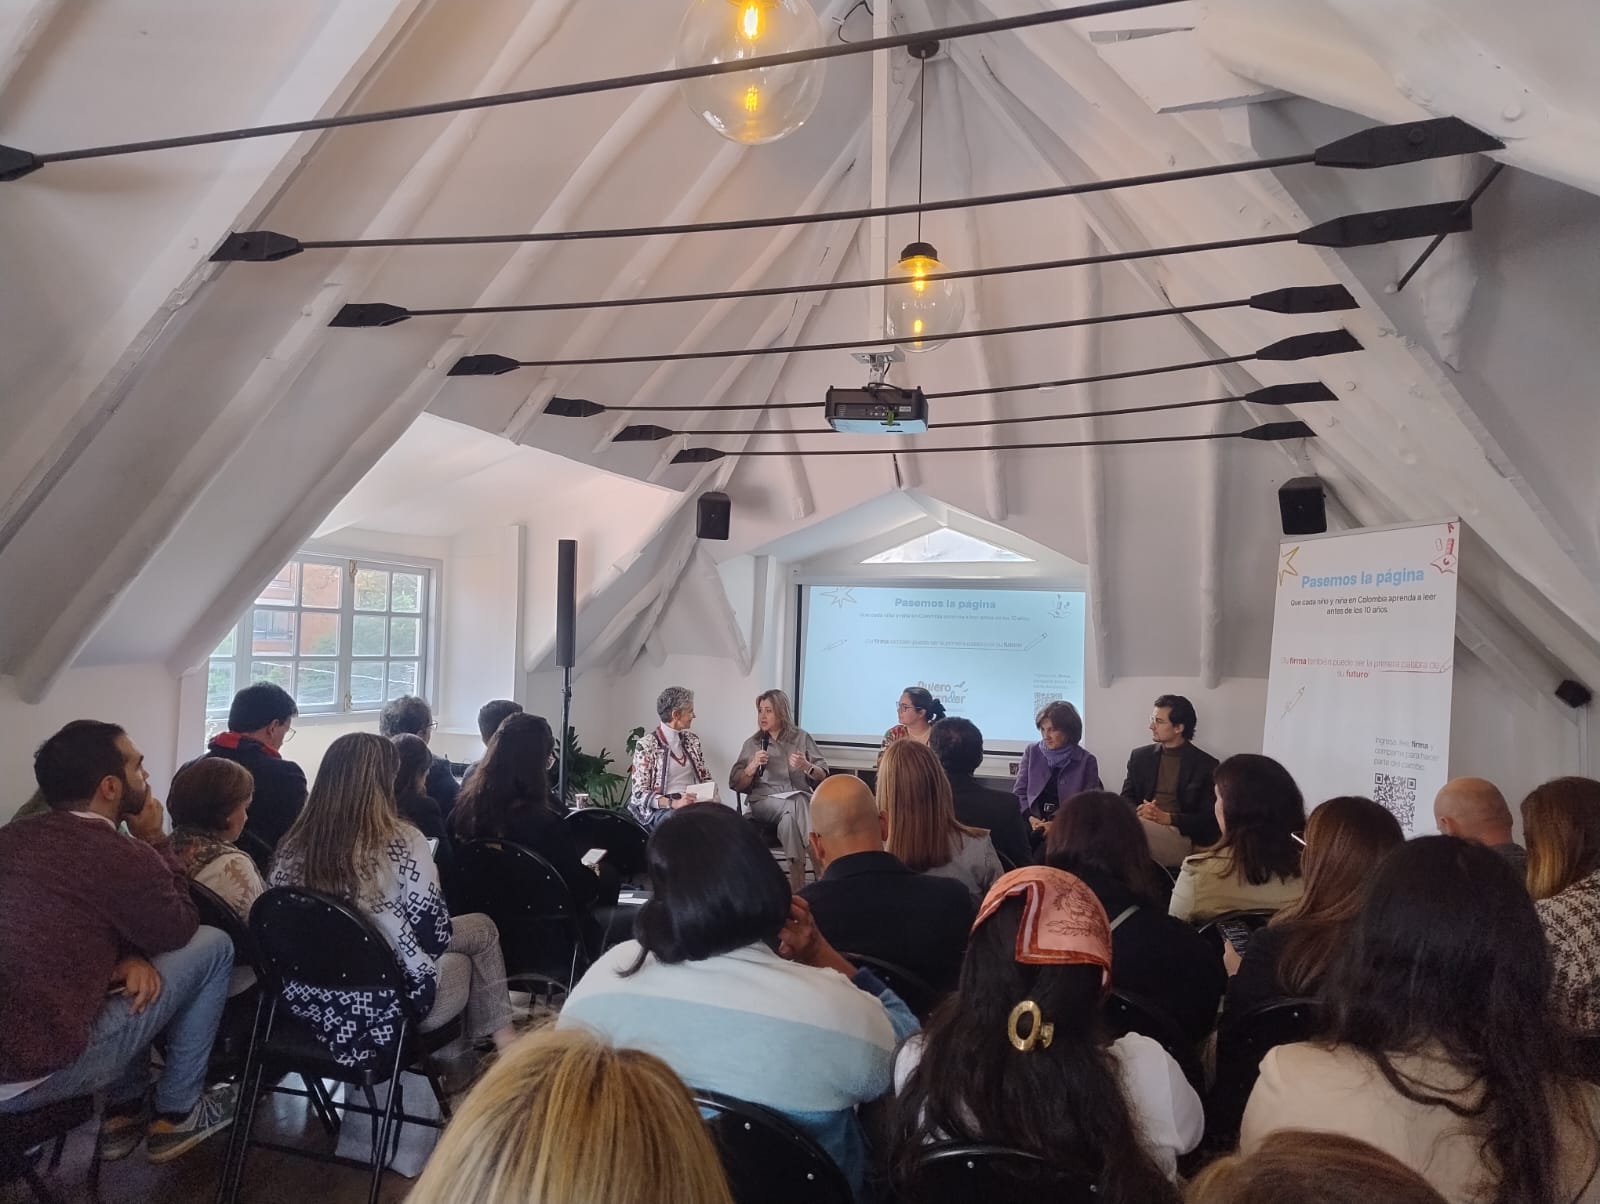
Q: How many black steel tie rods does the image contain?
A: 7